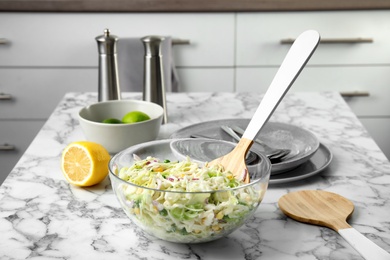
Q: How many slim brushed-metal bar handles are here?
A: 6